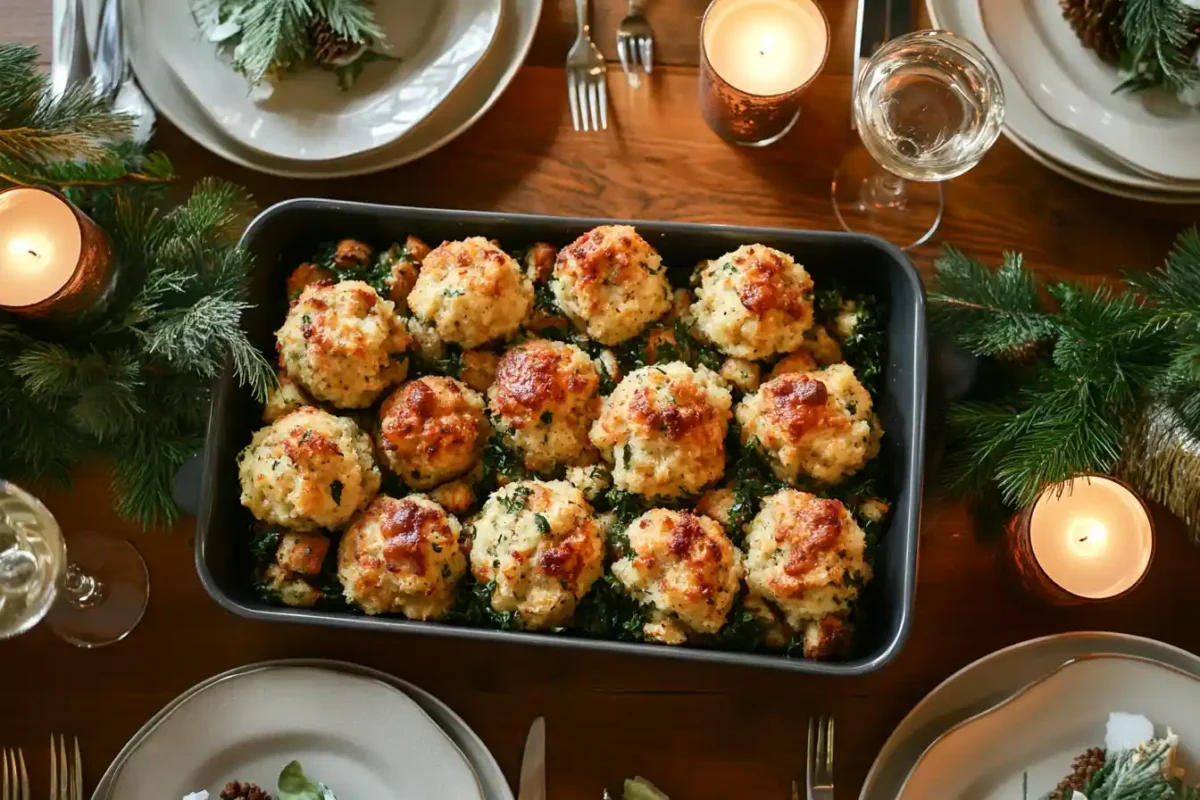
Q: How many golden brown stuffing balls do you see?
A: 13